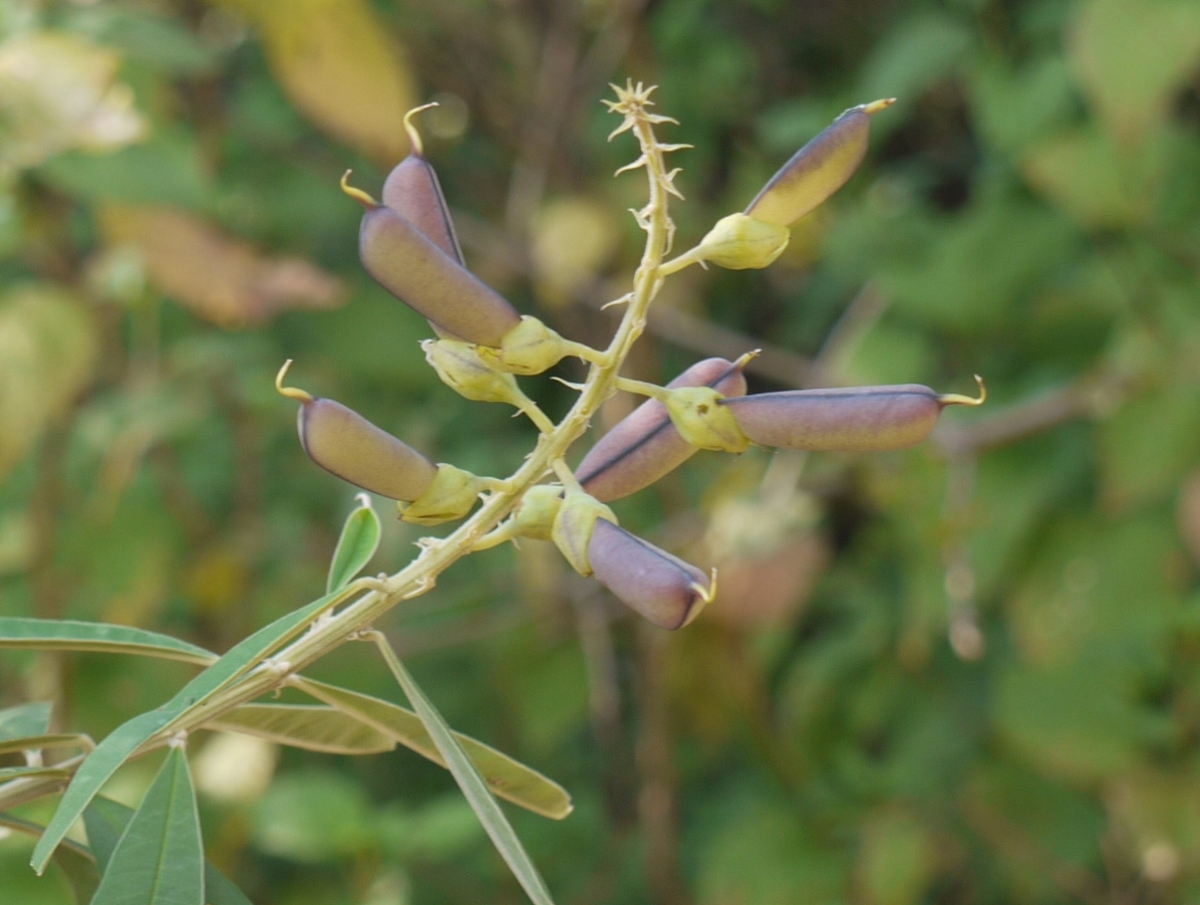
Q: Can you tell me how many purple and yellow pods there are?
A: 7